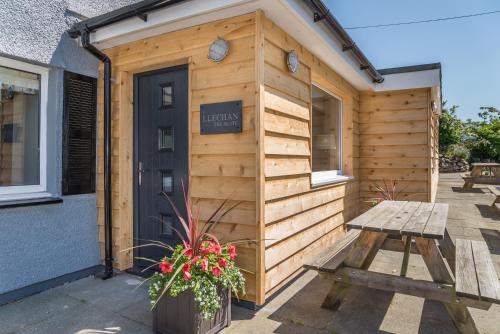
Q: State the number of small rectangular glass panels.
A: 4